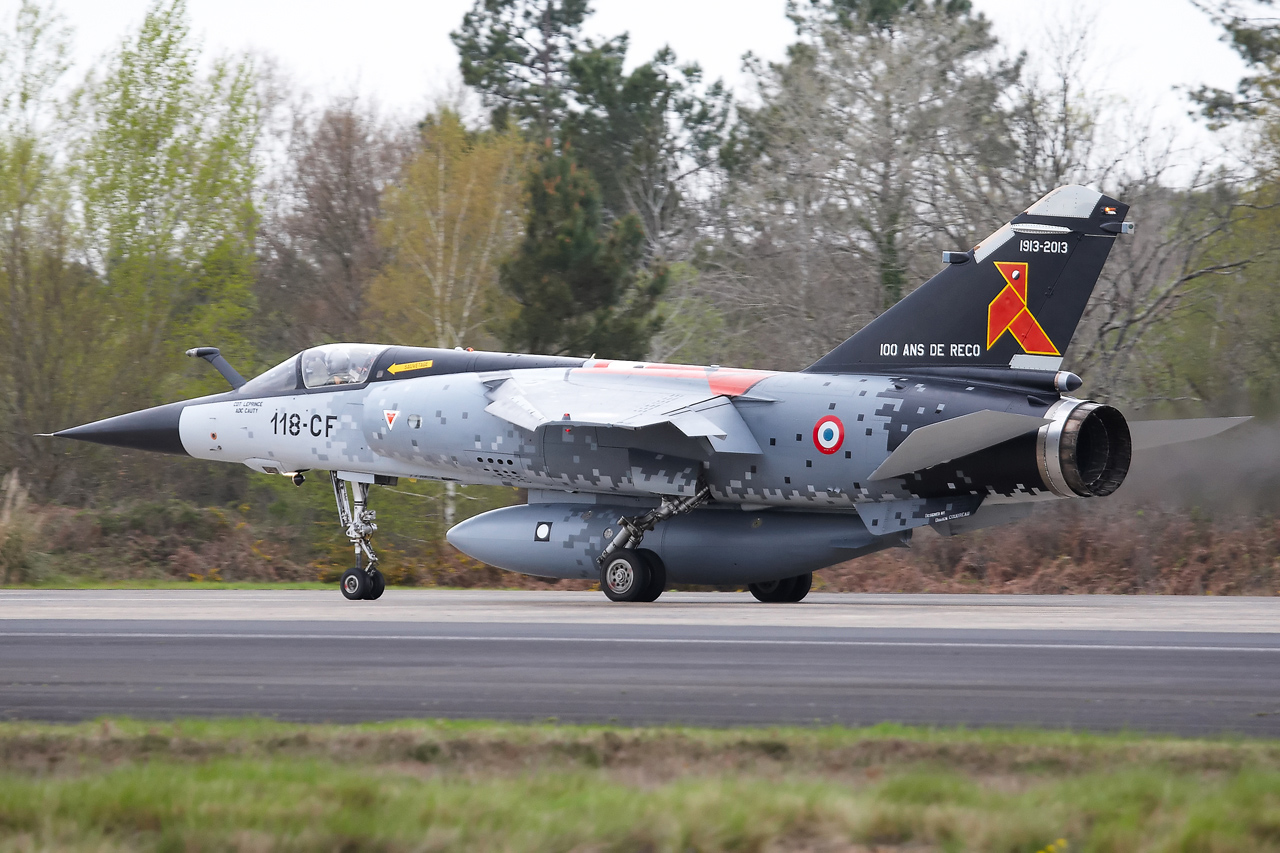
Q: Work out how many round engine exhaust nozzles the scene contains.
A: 1